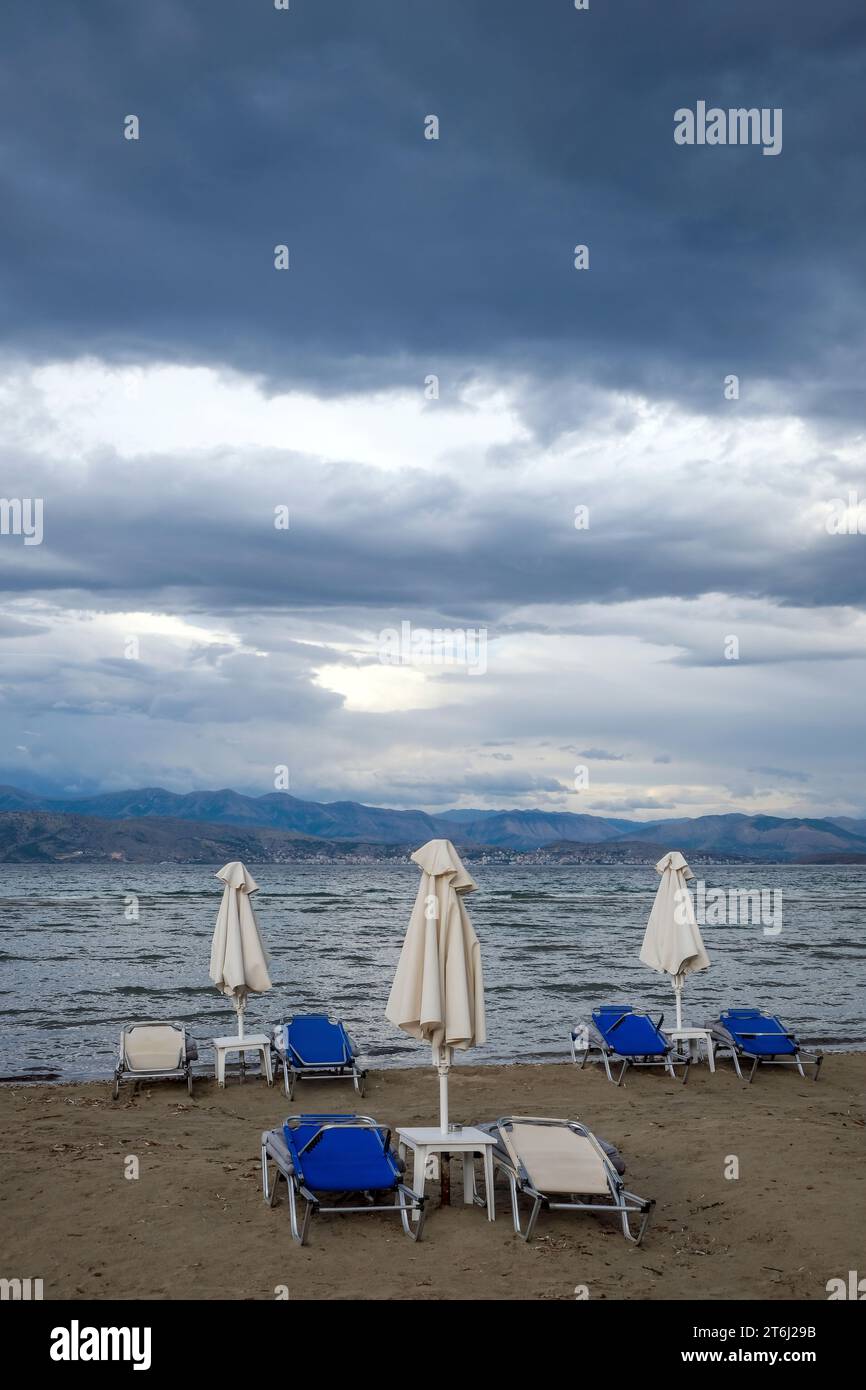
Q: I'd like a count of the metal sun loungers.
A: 6